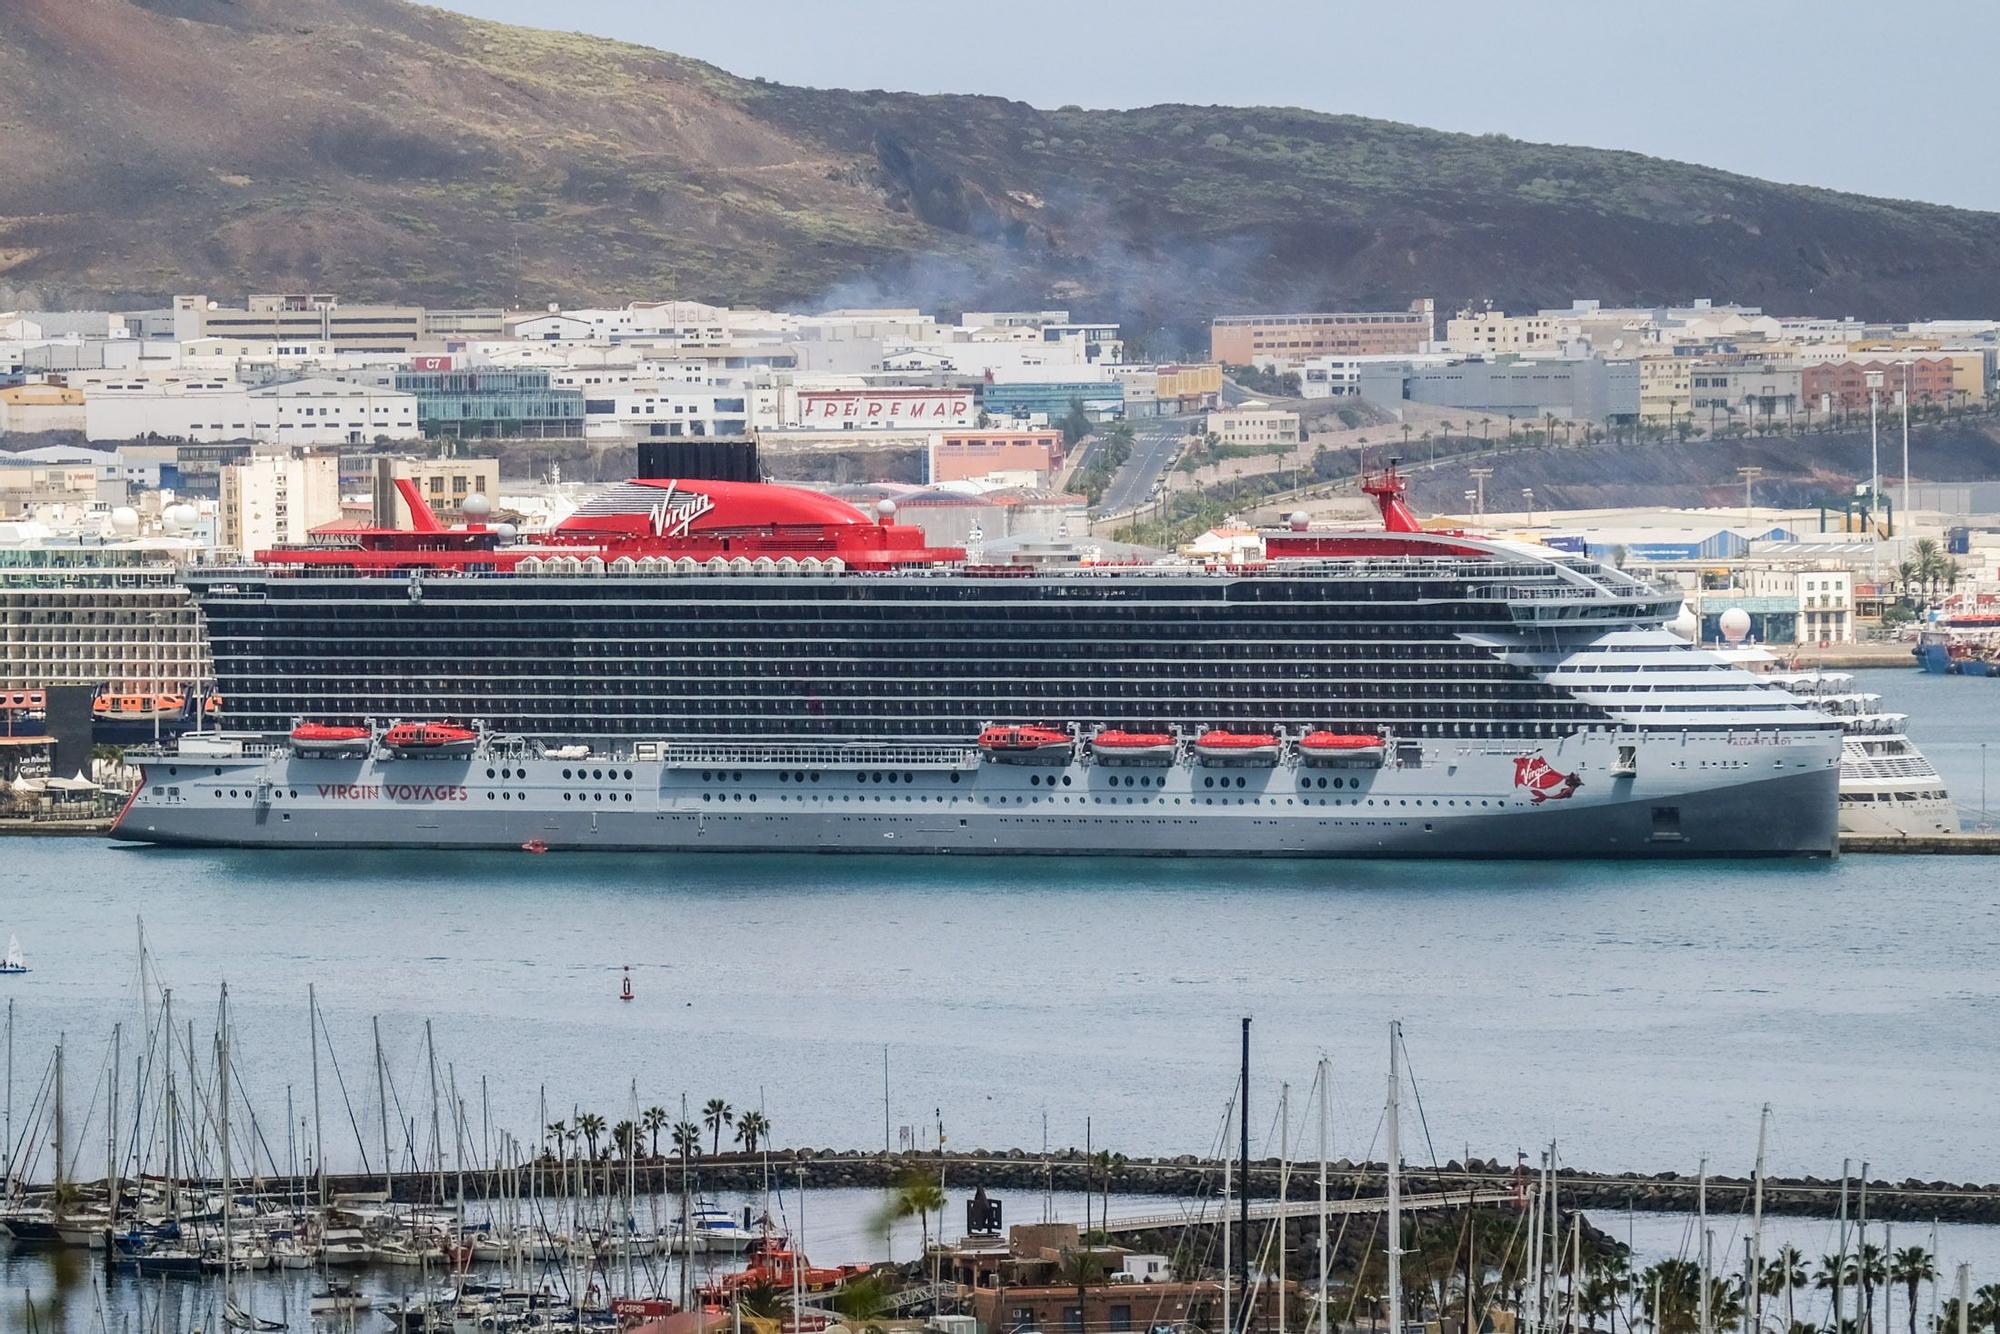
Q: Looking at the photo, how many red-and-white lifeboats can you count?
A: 6